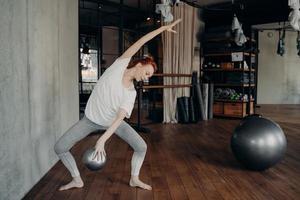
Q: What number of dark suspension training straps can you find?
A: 2